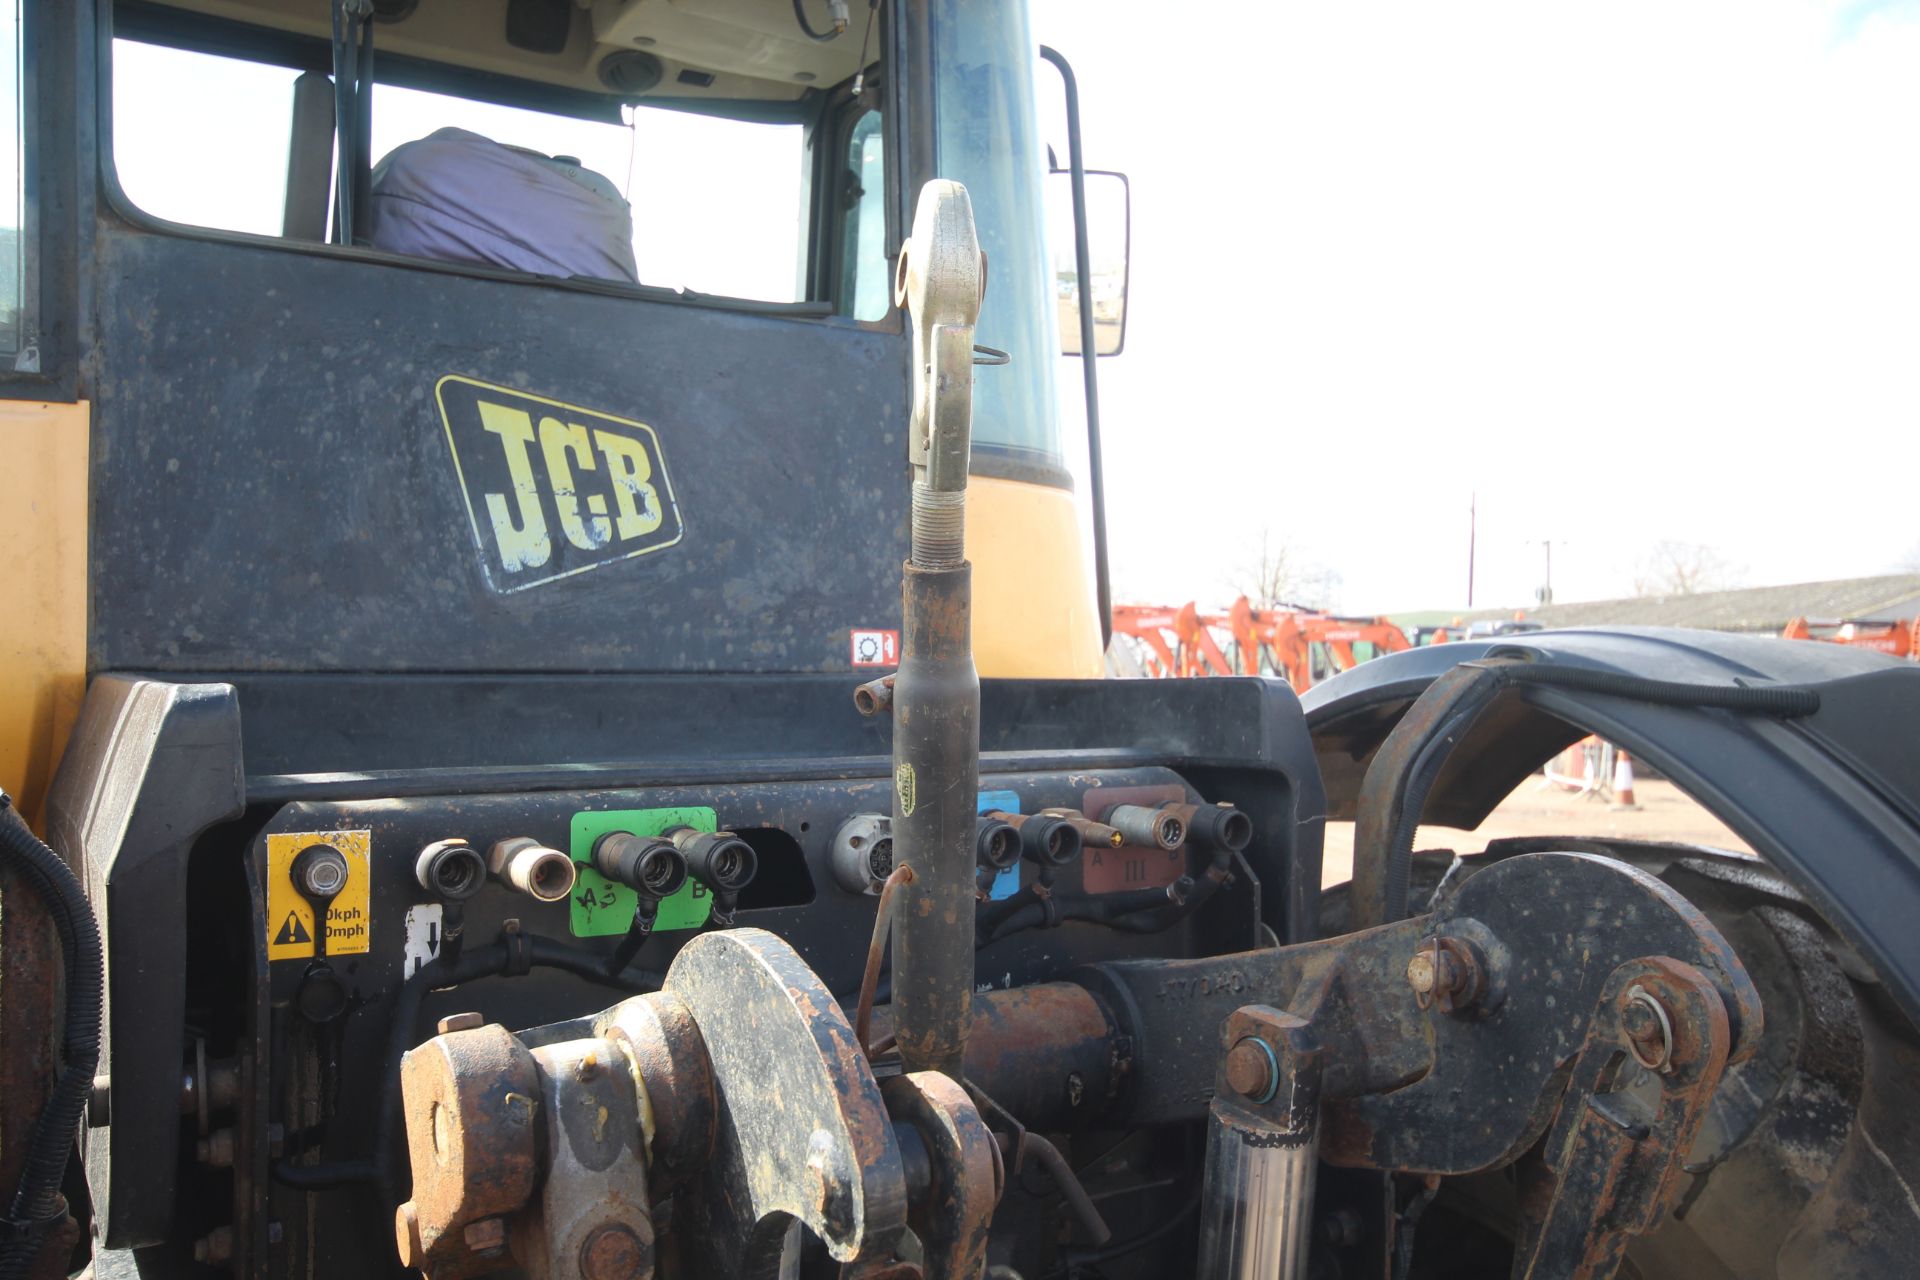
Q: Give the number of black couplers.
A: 6